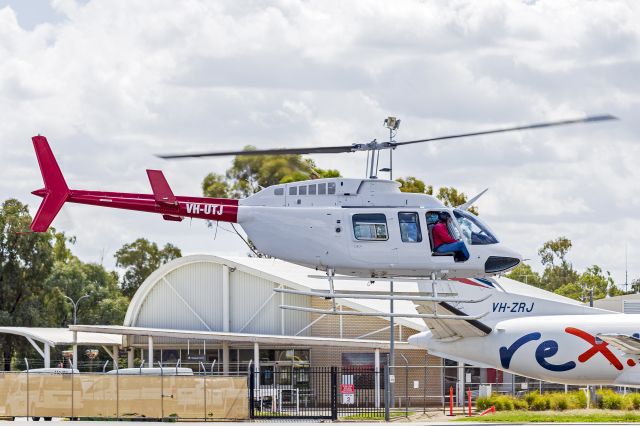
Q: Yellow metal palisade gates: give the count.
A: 0